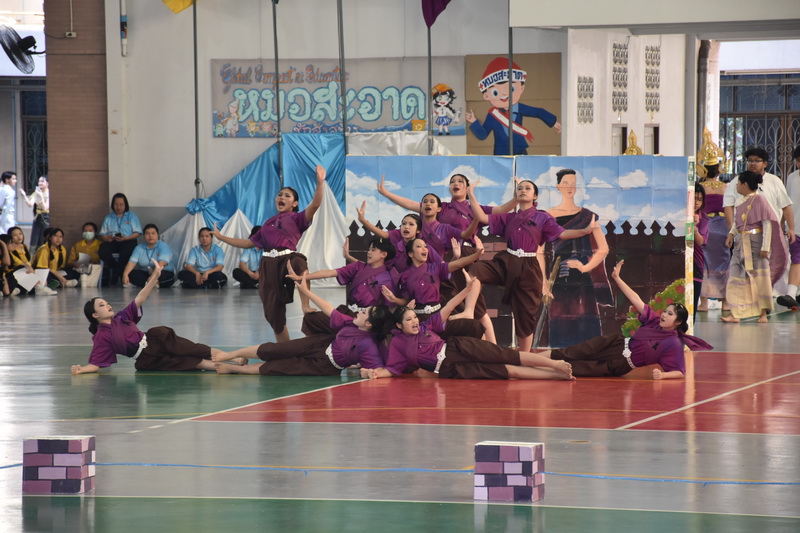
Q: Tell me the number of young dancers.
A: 11